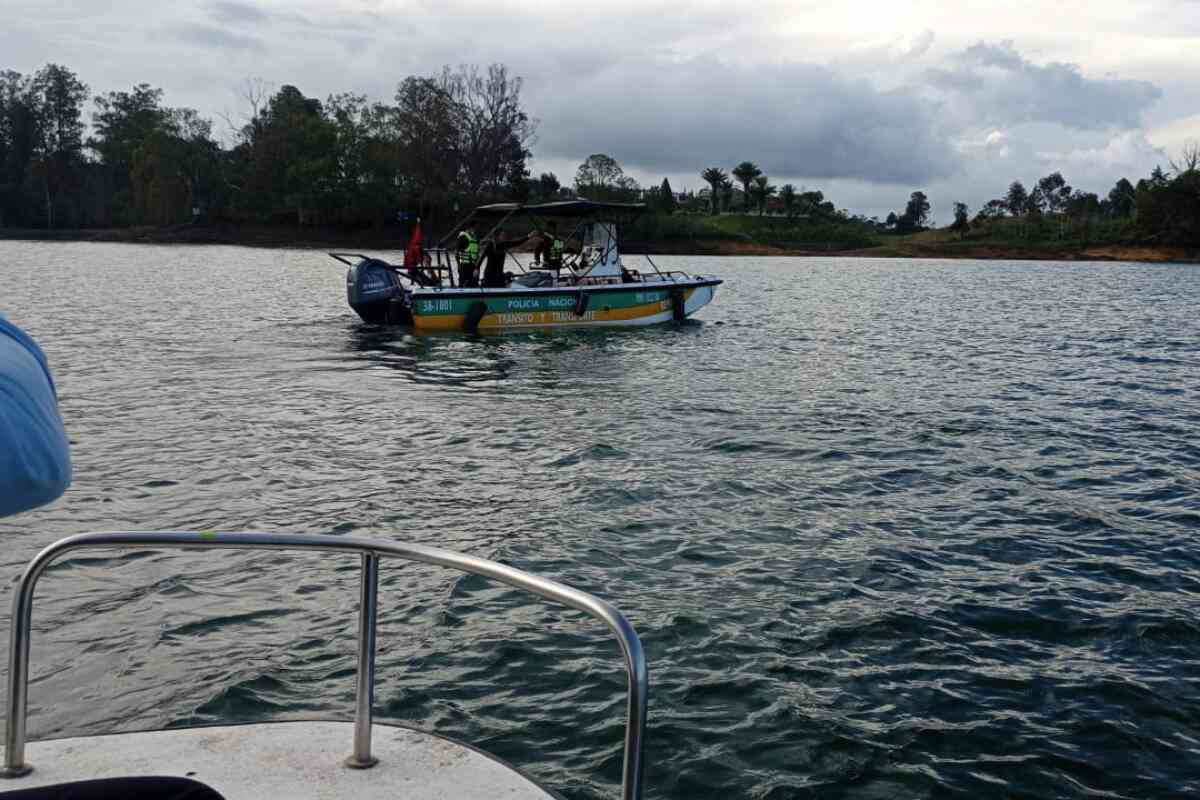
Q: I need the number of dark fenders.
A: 3